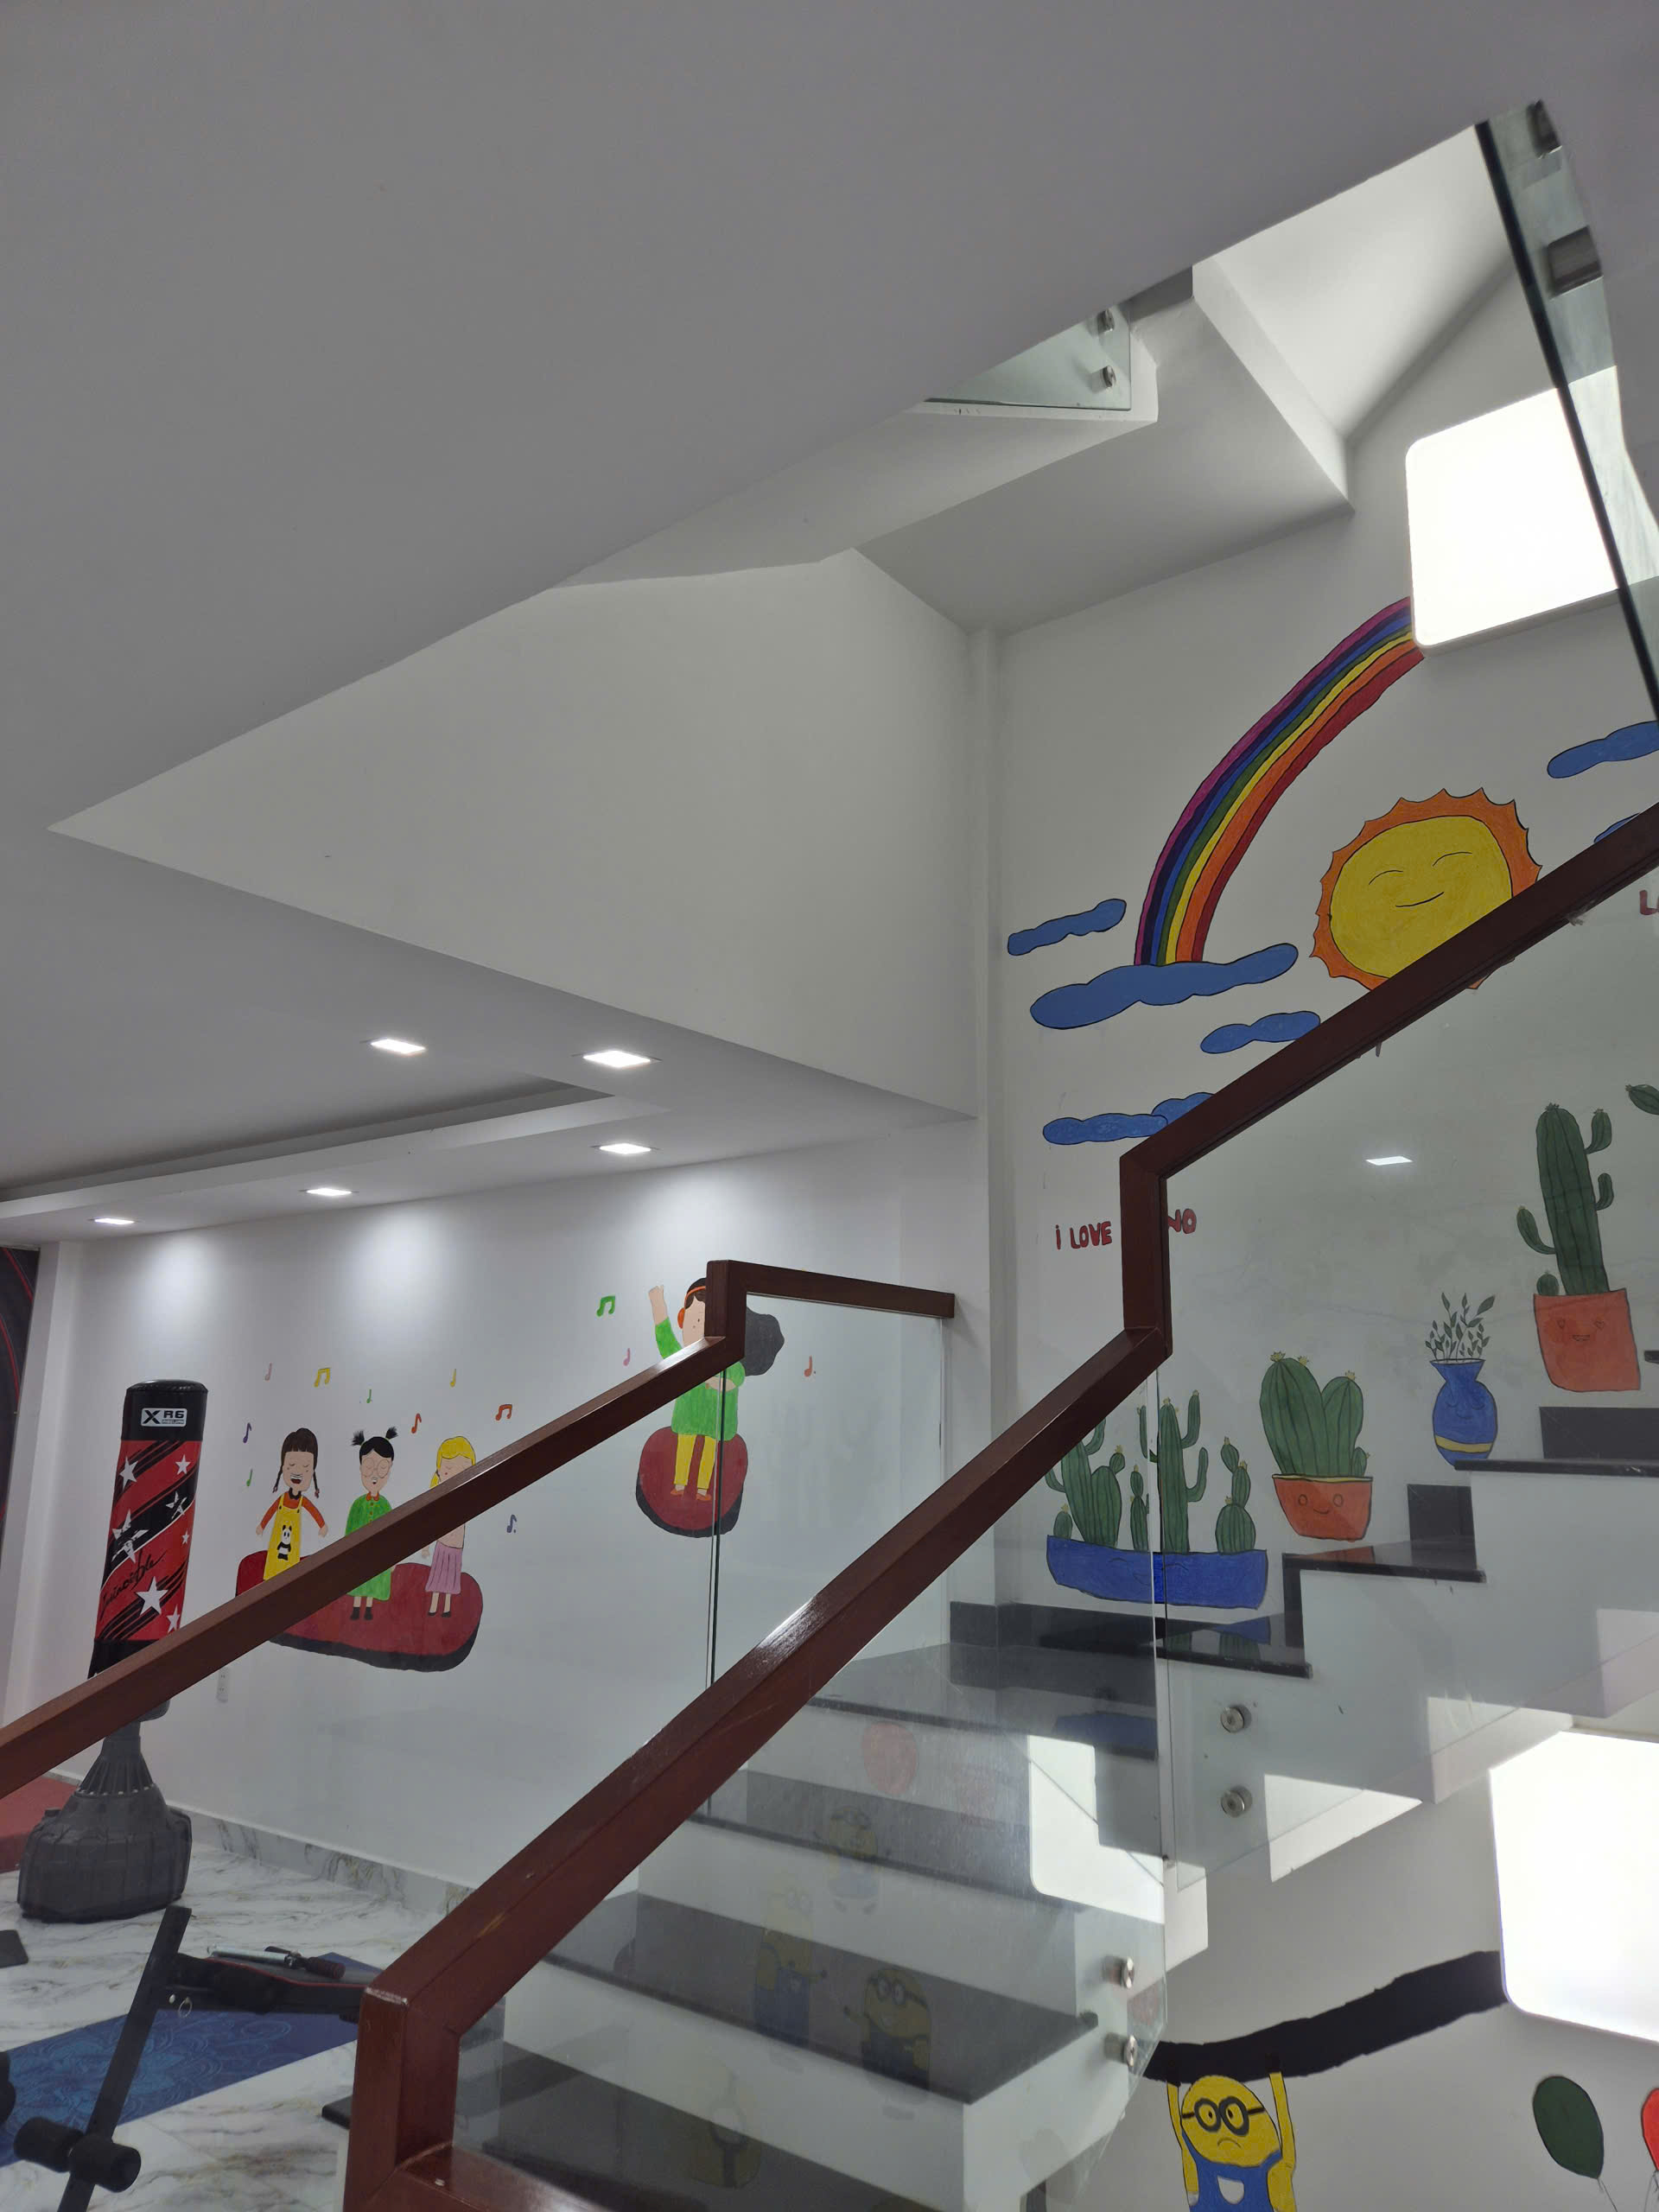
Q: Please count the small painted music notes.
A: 12